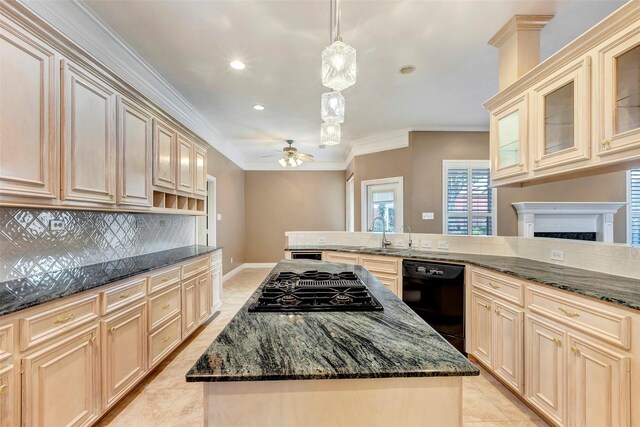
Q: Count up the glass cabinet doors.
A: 3